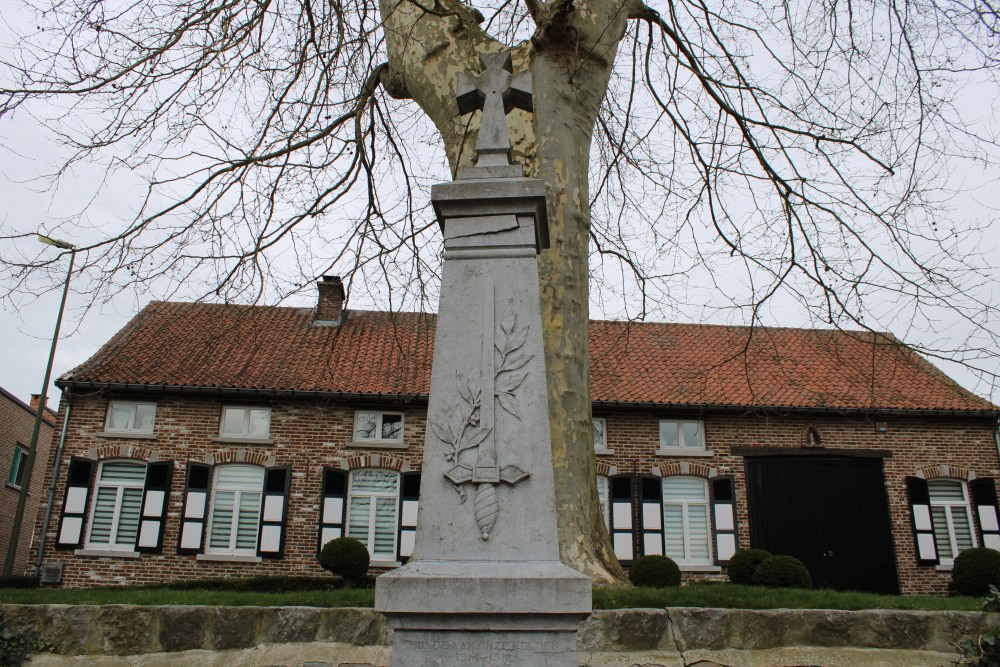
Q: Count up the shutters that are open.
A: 11